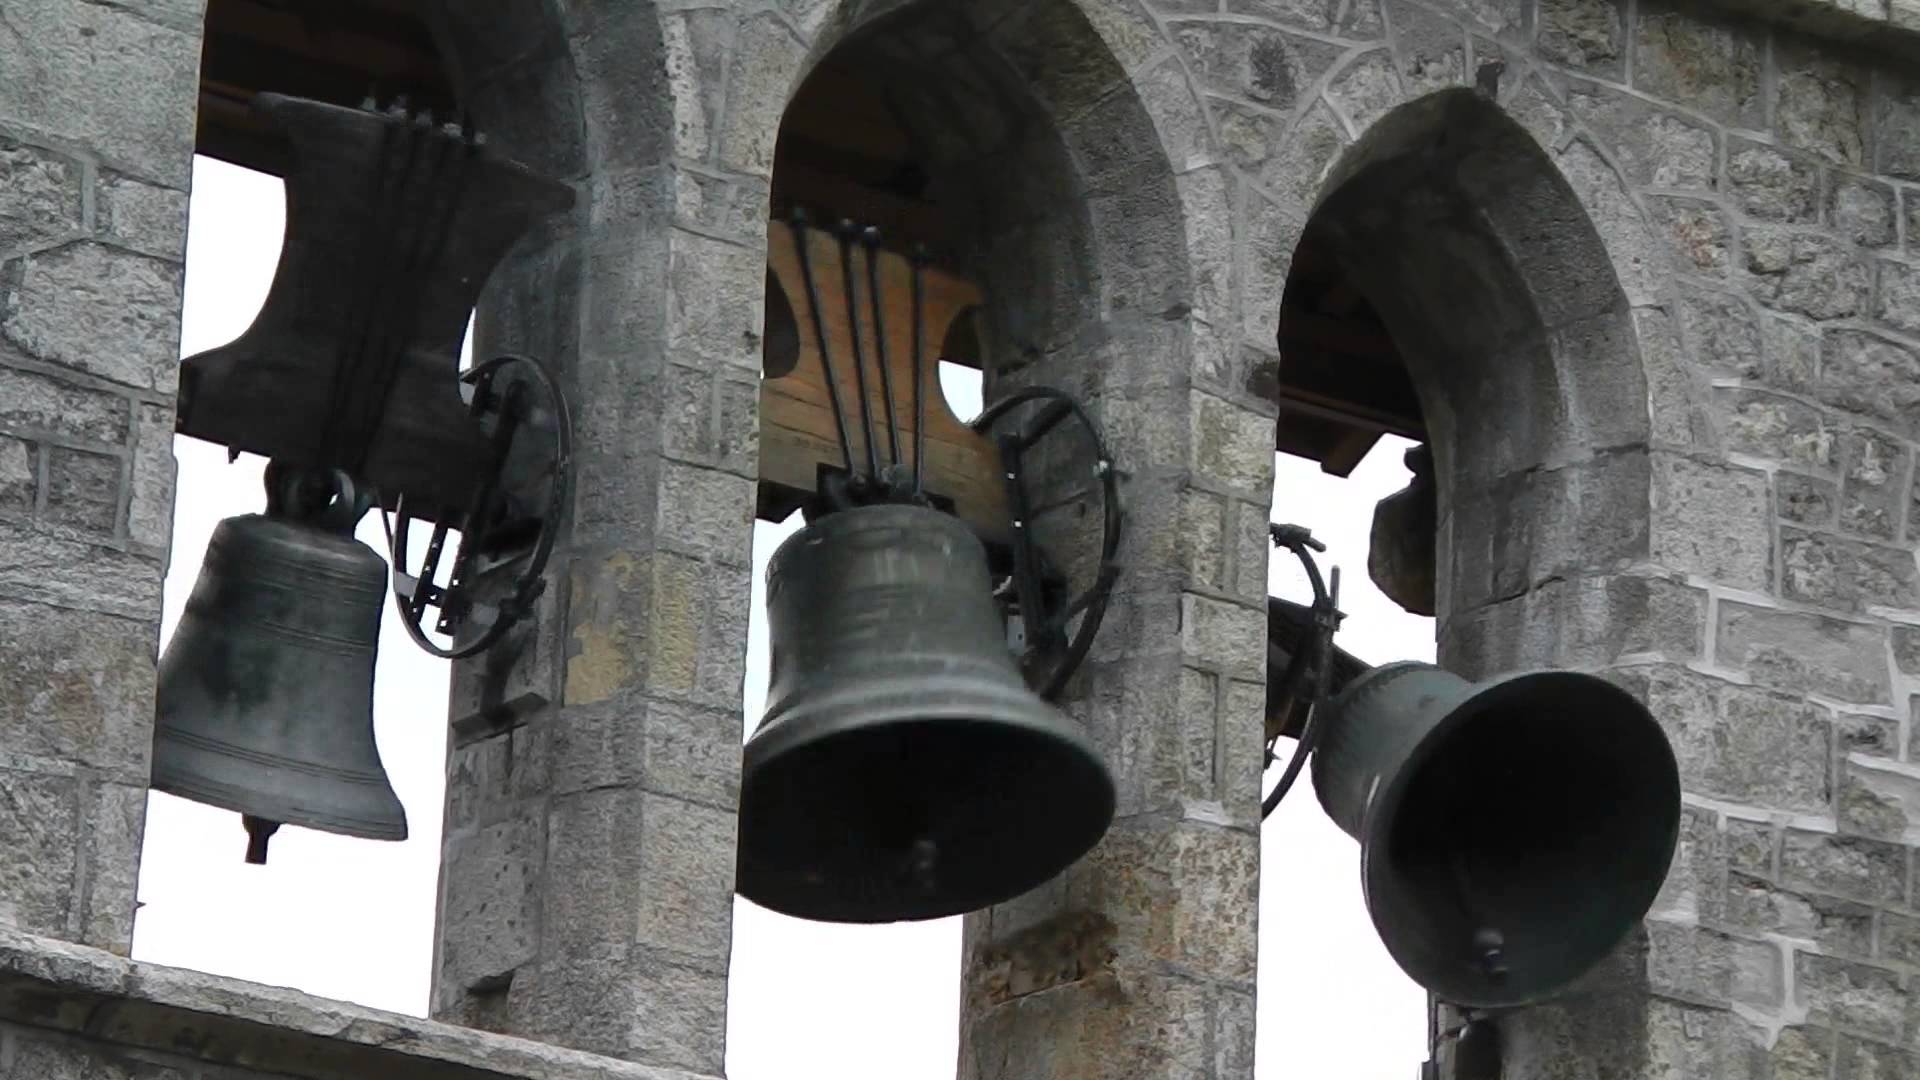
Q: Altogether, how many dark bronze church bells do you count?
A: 3